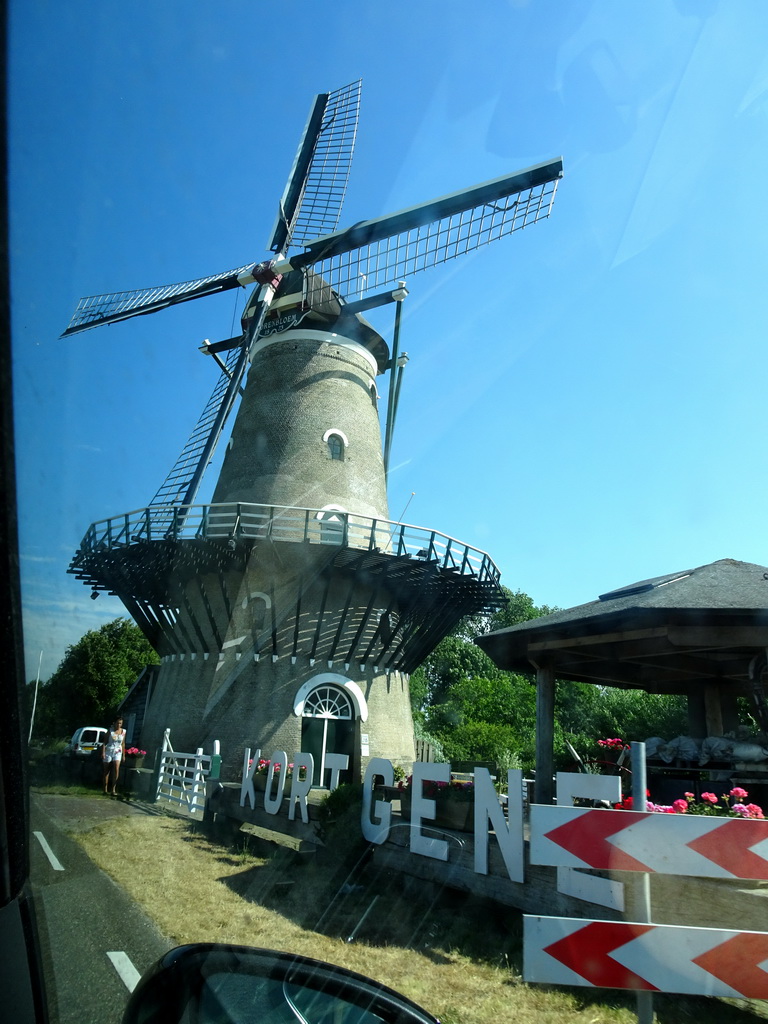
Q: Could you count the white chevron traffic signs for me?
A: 2